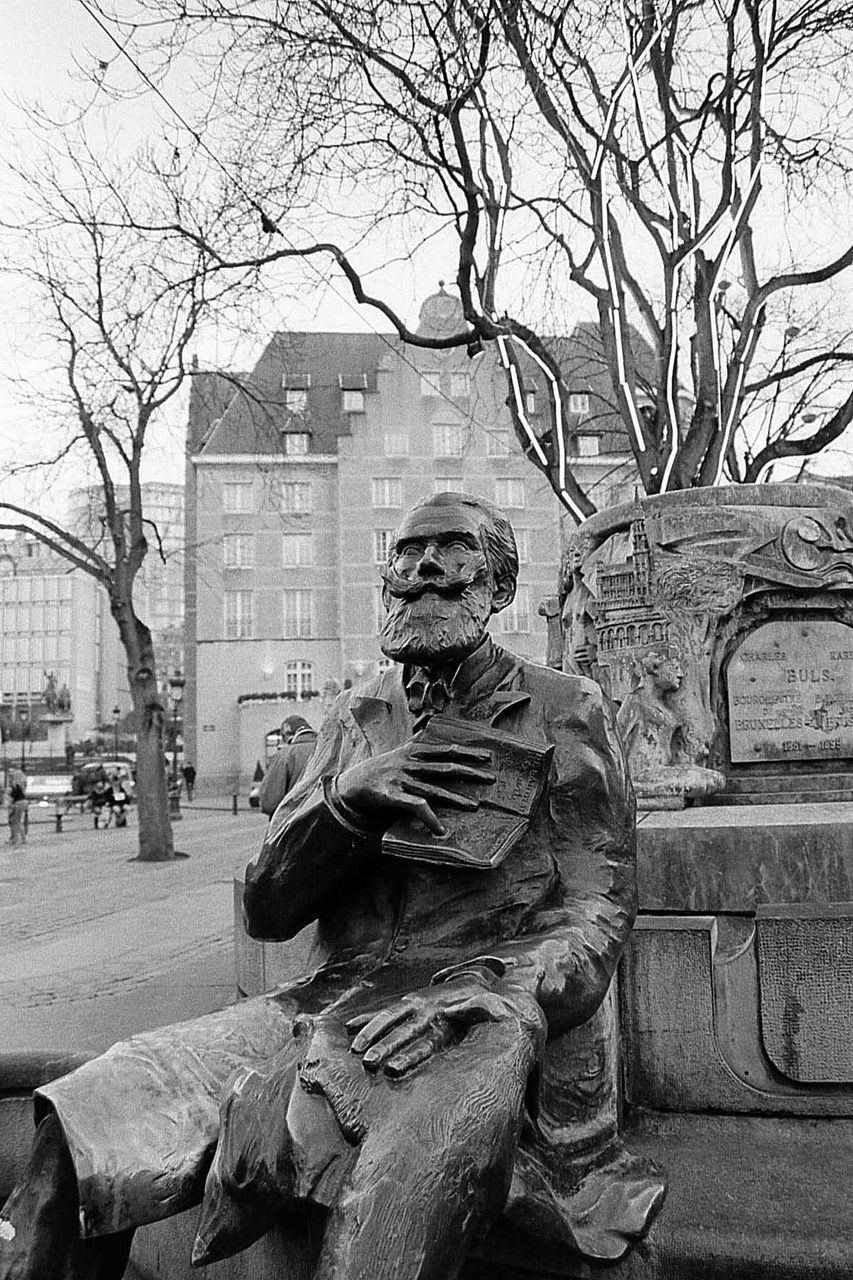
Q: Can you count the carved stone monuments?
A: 1